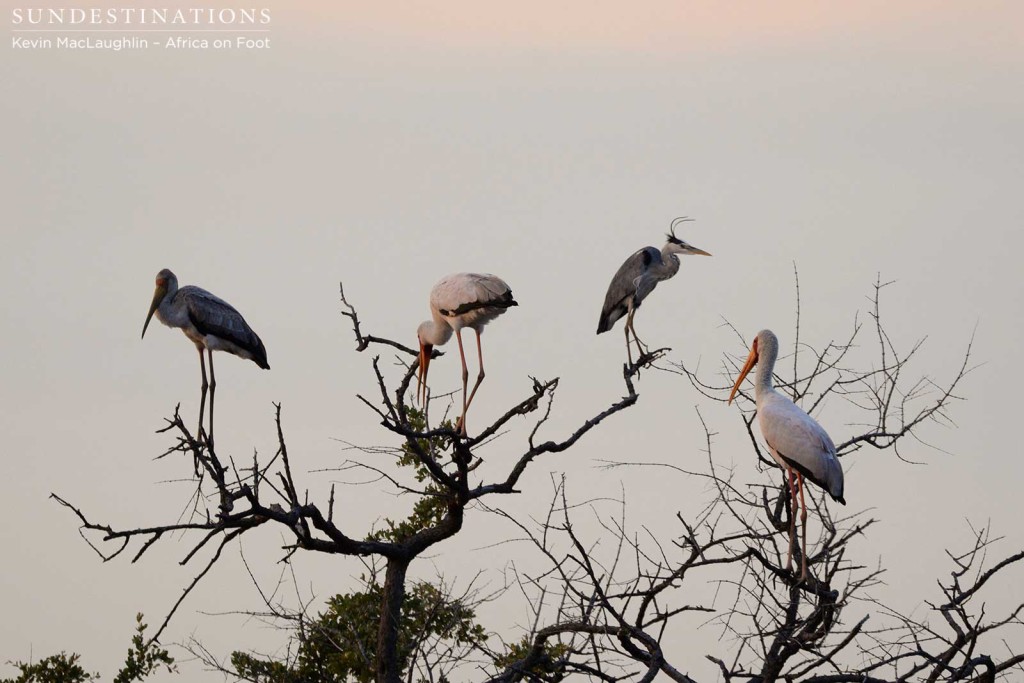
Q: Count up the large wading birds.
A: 4